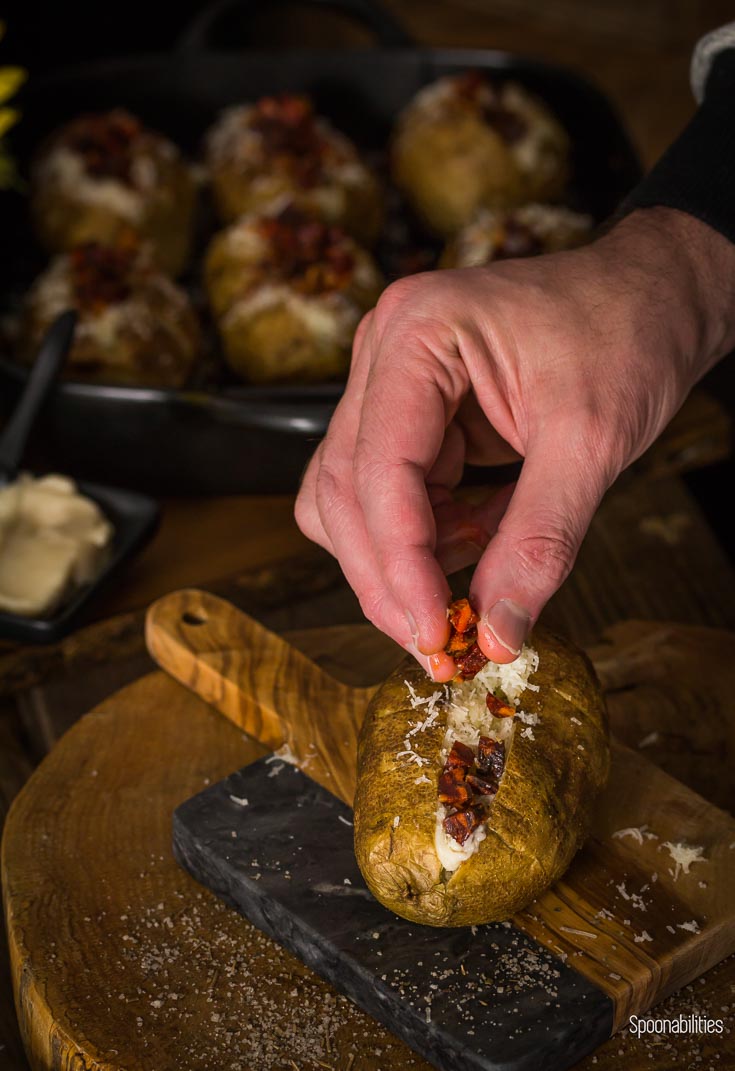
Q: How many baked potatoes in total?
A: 7